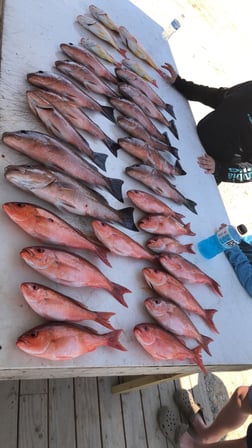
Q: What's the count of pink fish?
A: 12